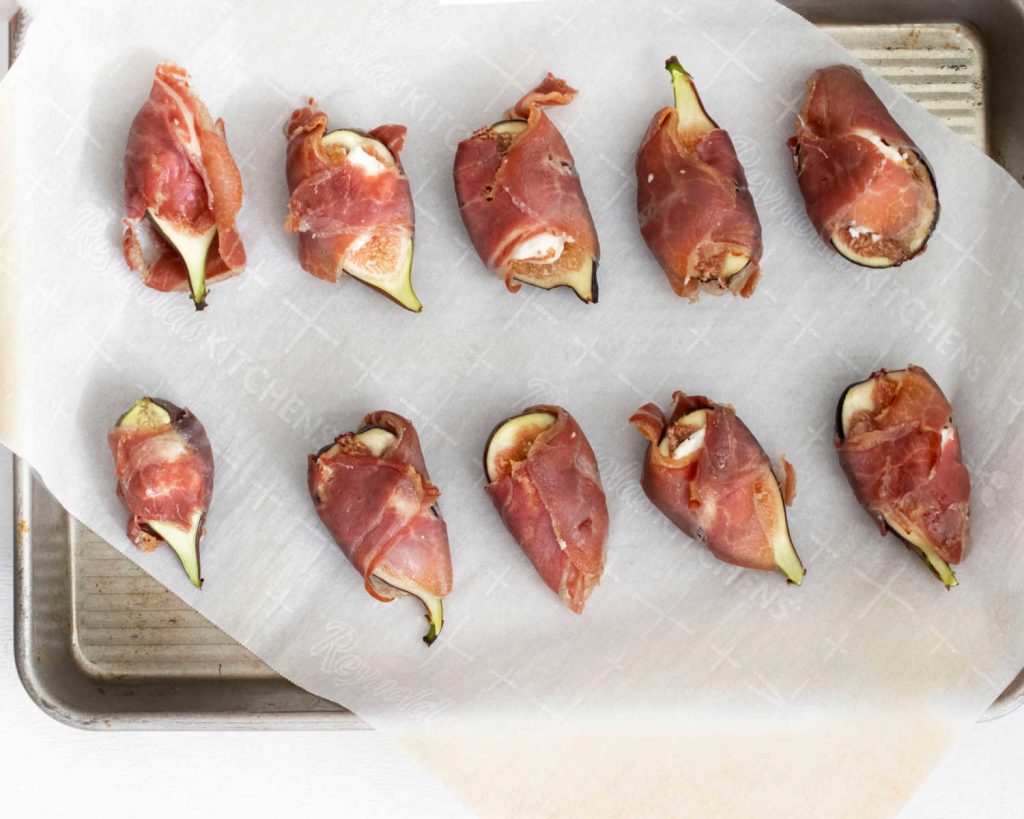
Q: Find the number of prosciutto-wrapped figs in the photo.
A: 10